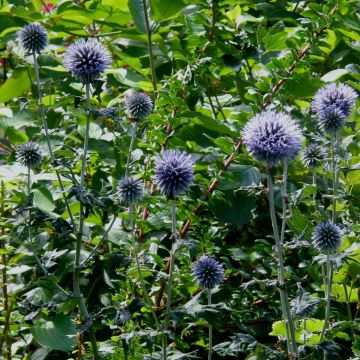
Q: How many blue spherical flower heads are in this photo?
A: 12